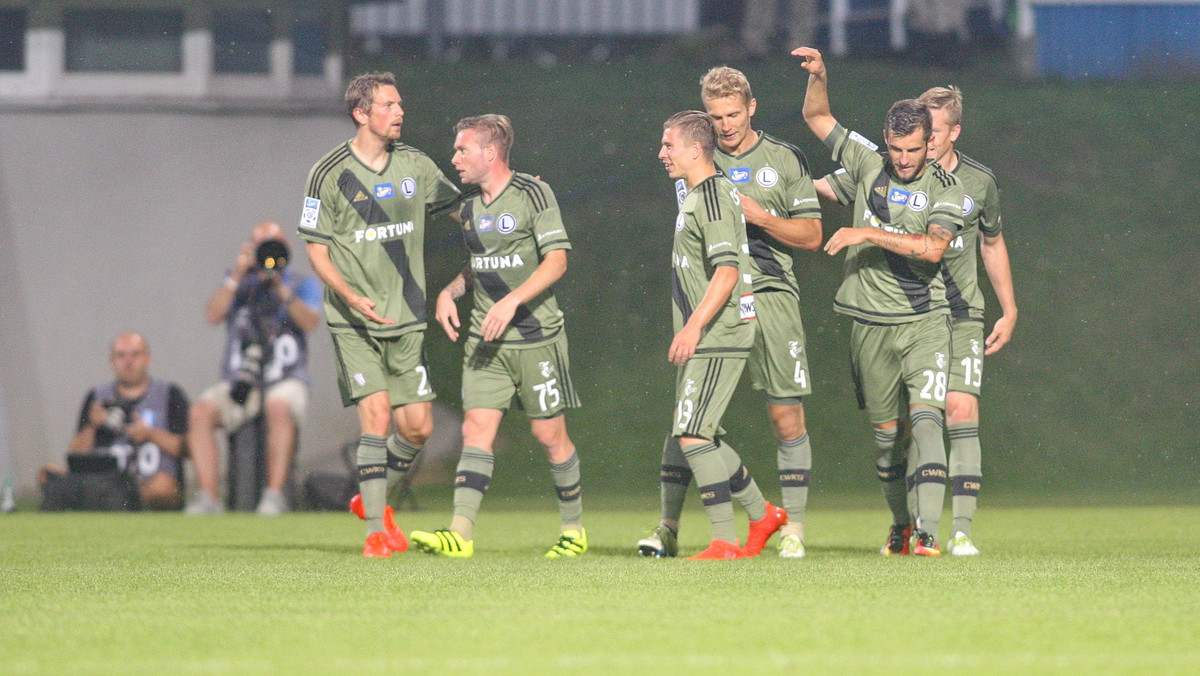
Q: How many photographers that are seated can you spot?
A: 2